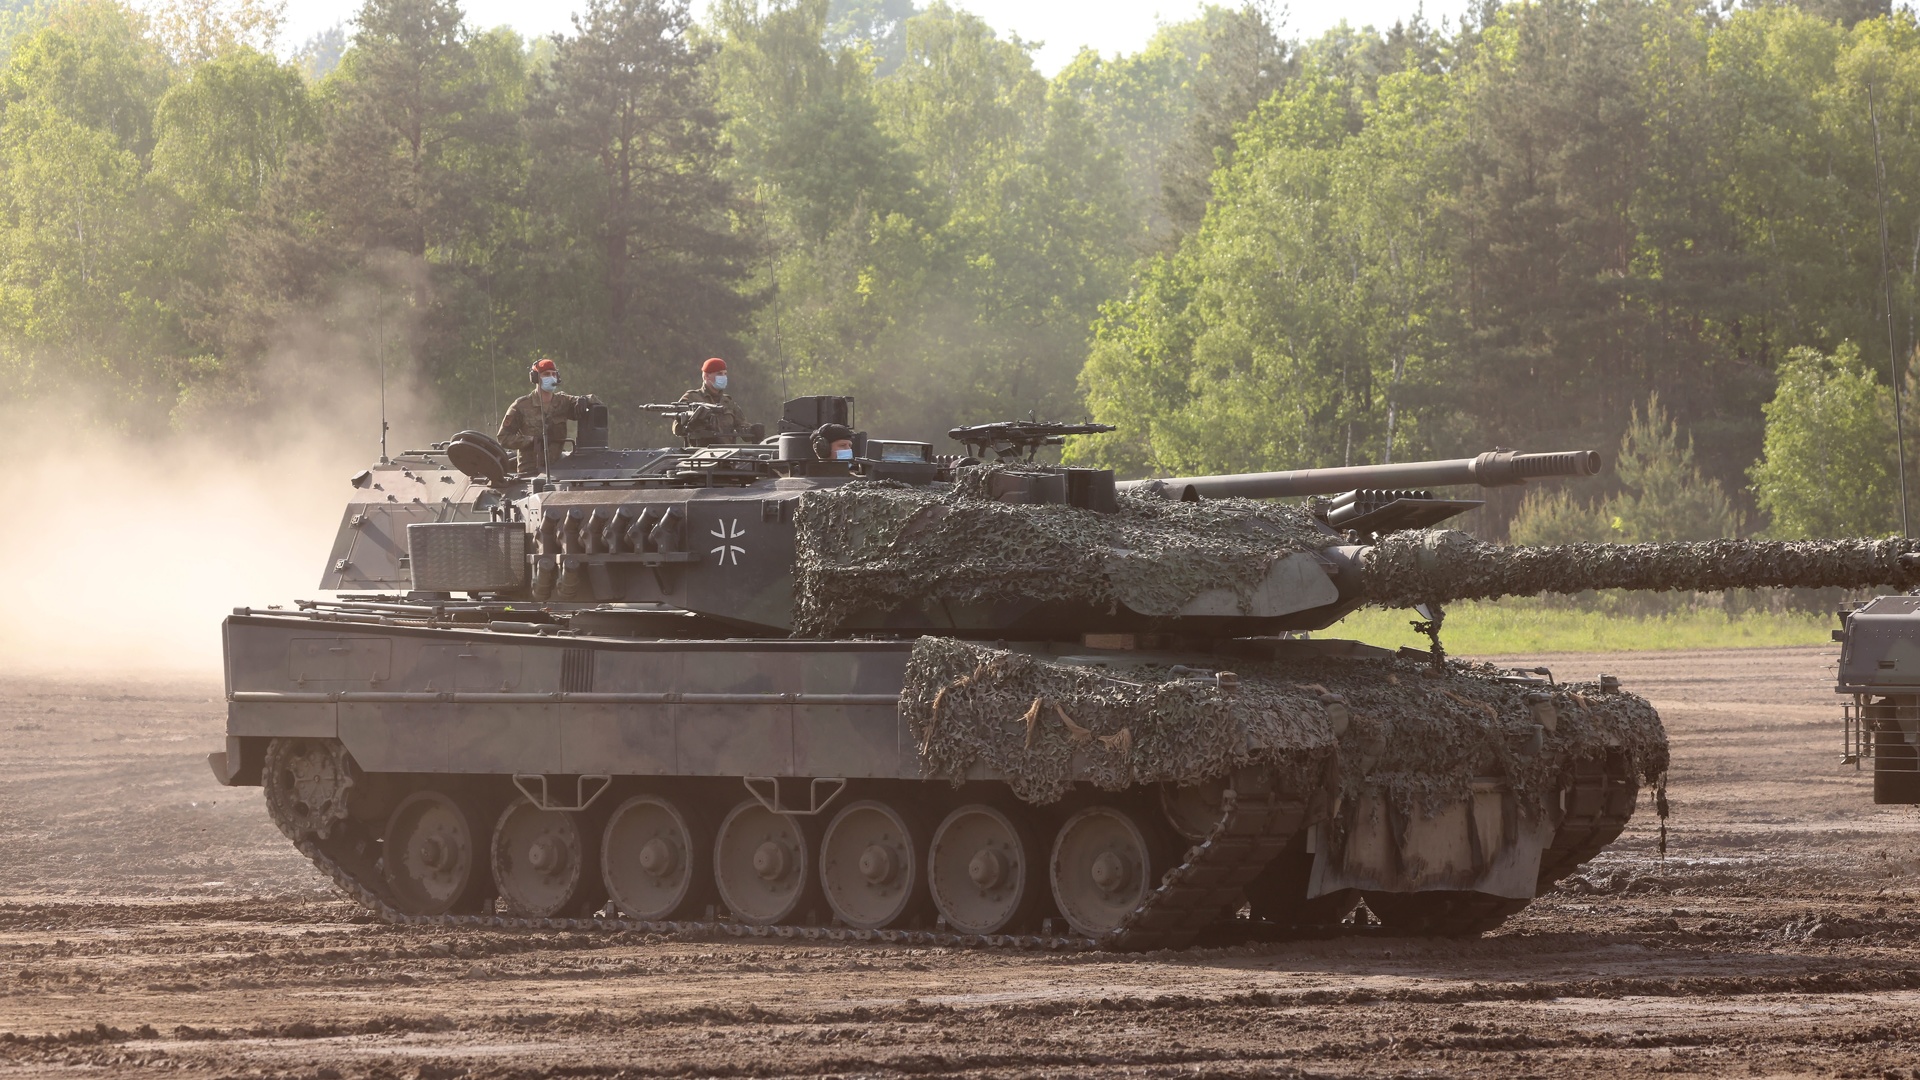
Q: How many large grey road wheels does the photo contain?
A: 7